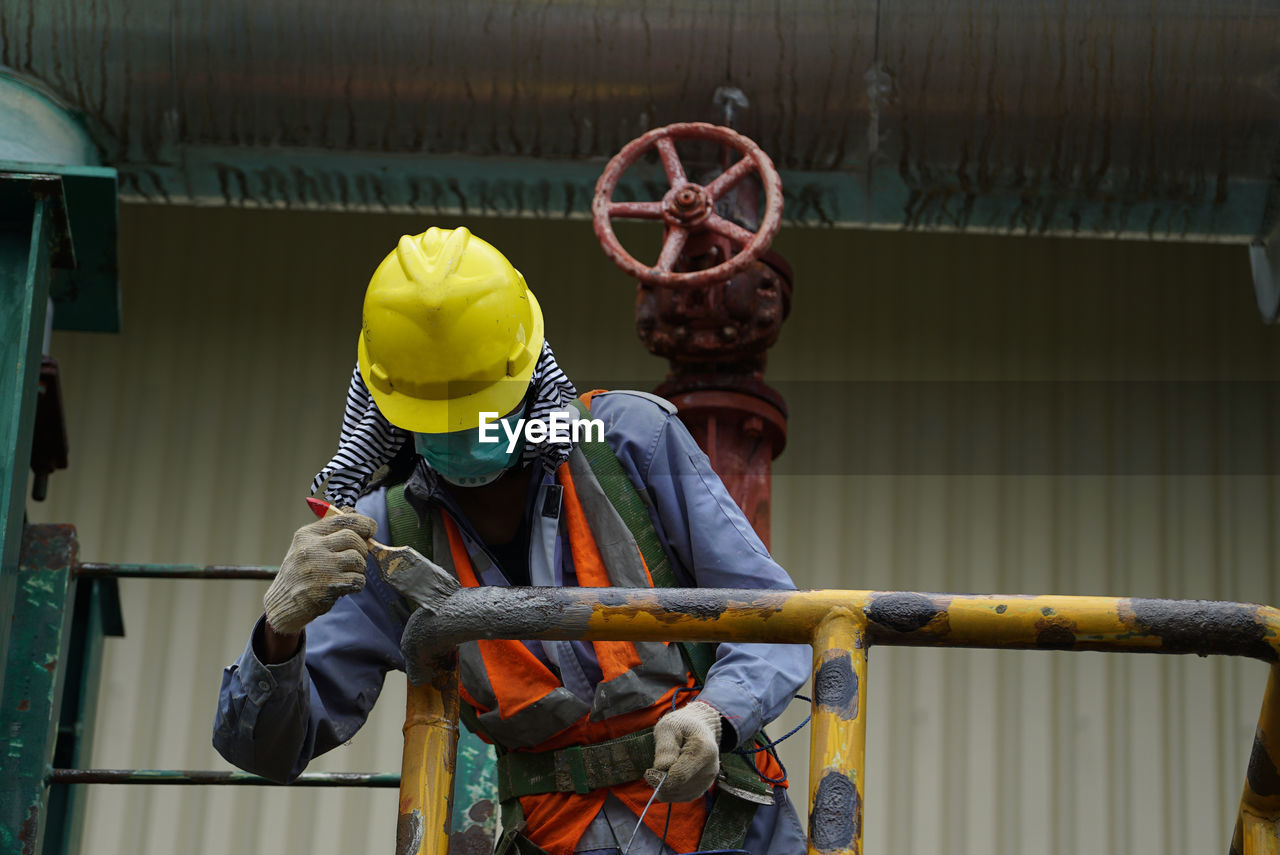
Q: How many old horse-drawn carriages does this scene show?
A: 0